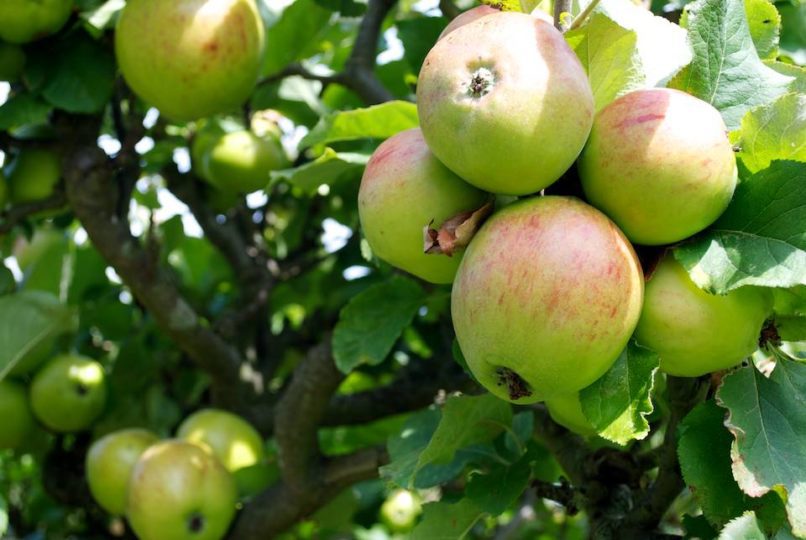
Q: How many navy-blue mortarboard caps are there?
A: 0